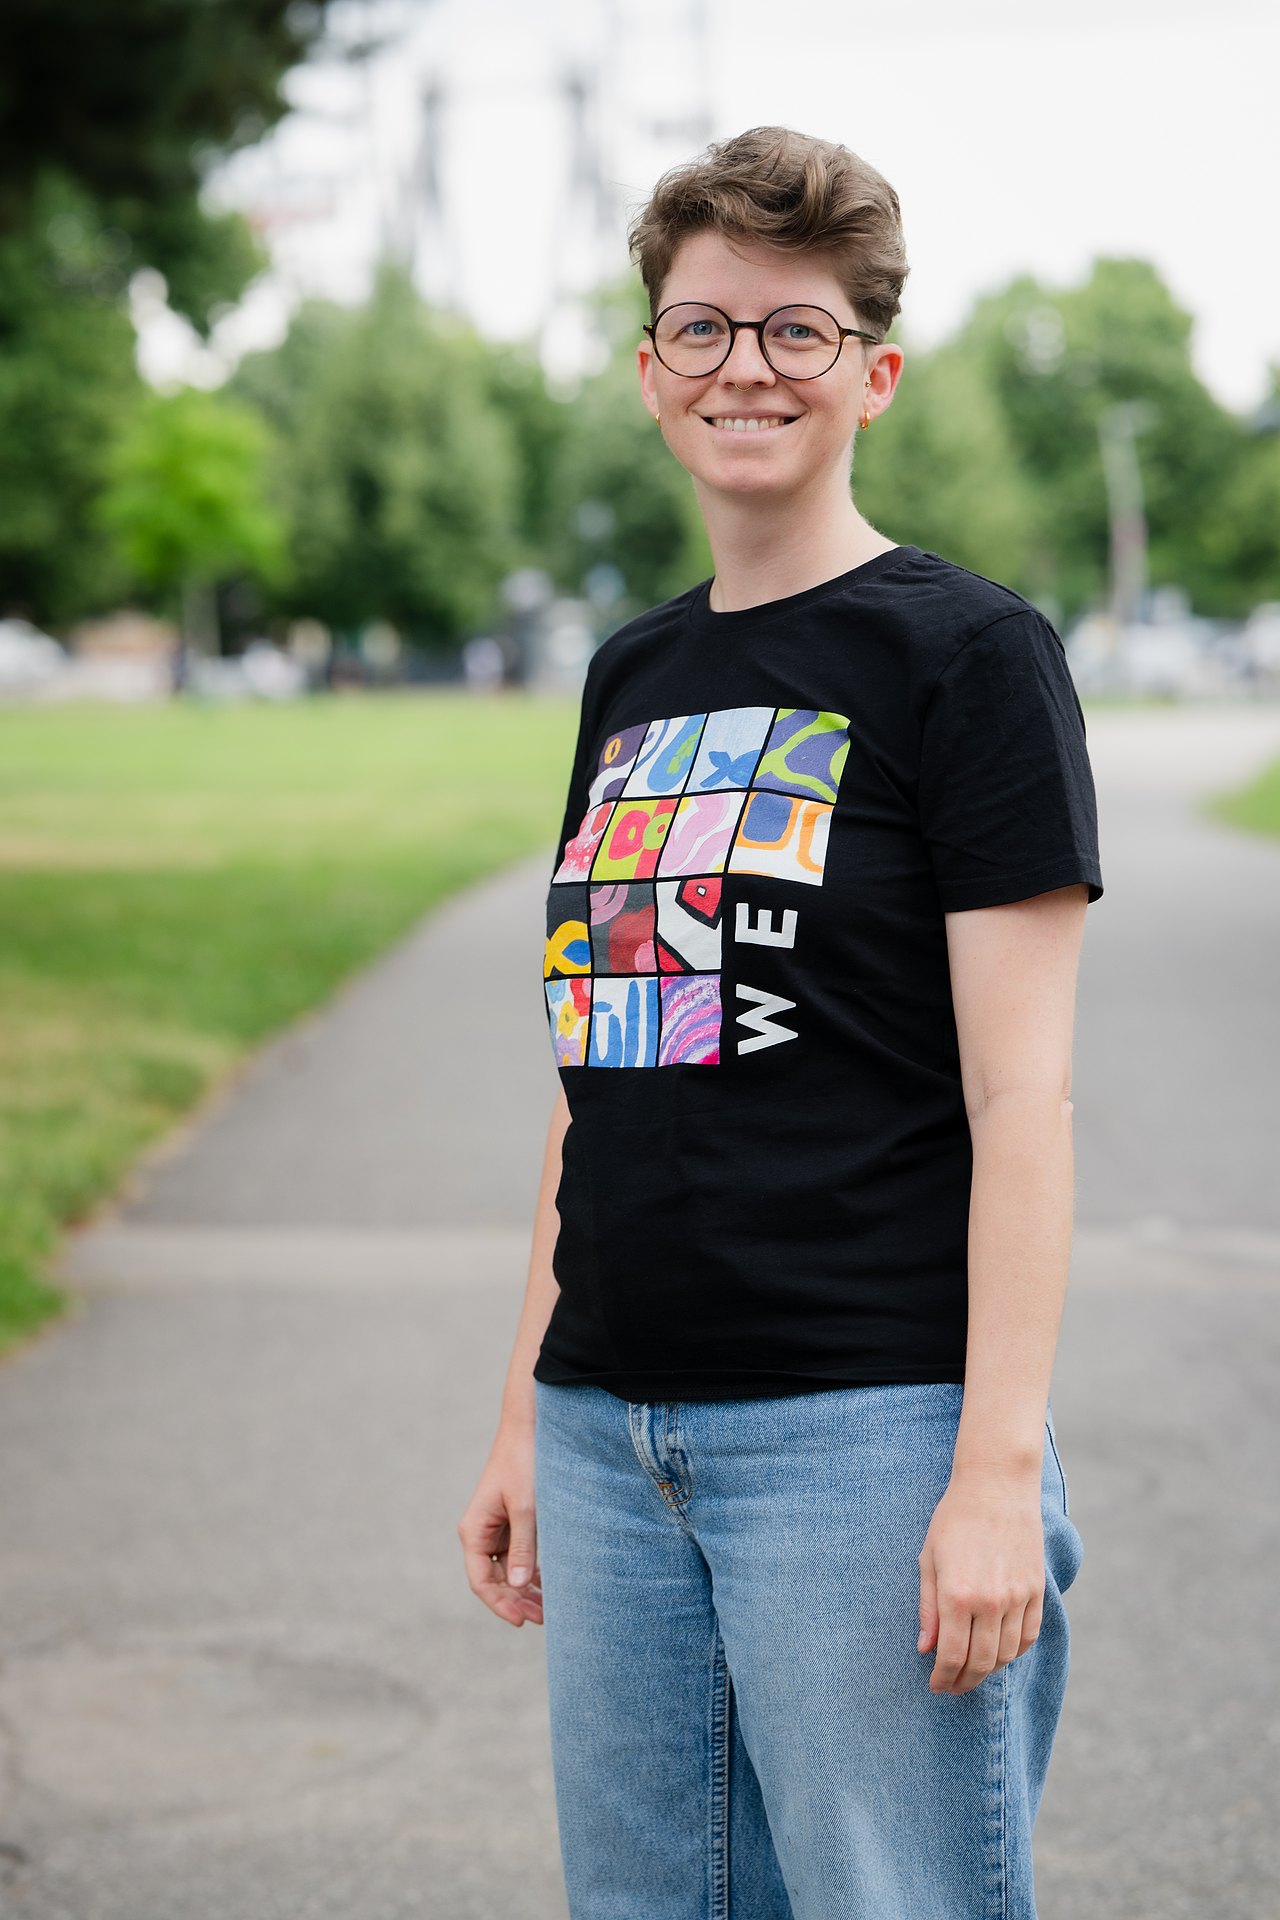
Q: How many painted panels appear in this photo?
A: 14